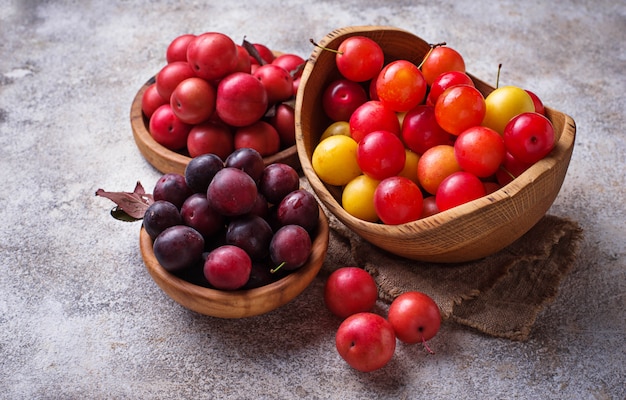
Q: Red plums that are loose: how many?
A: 3